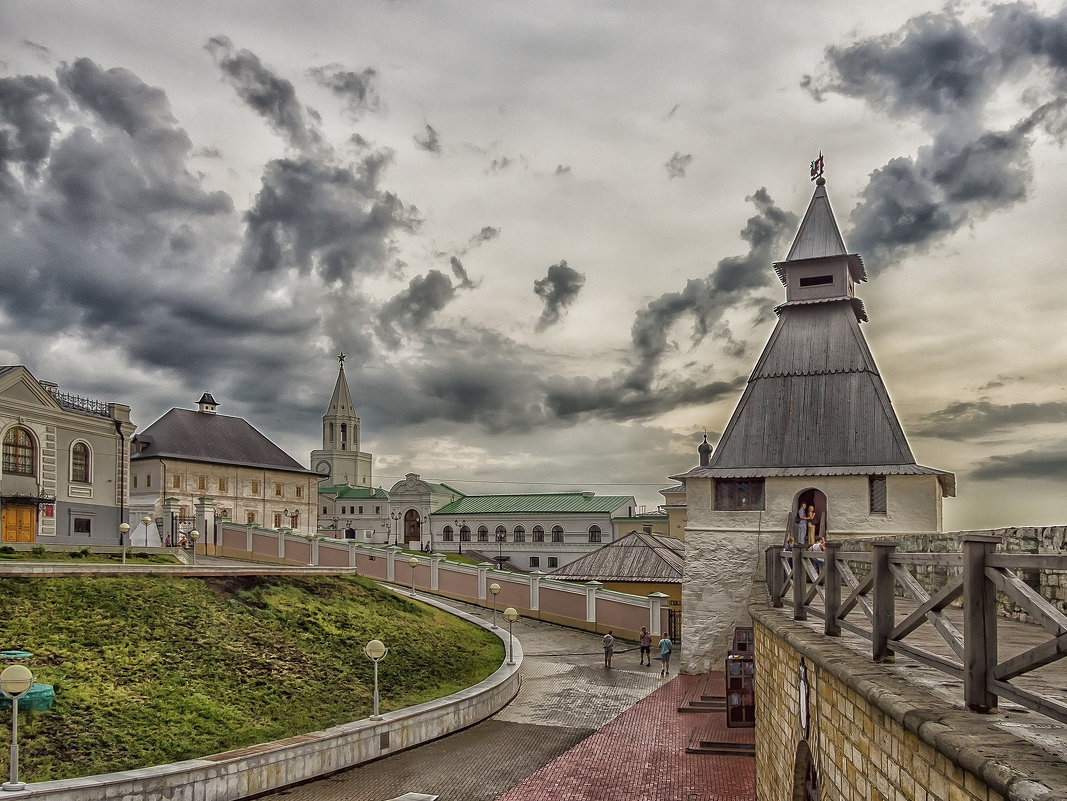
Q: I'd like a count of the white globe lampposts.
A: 9